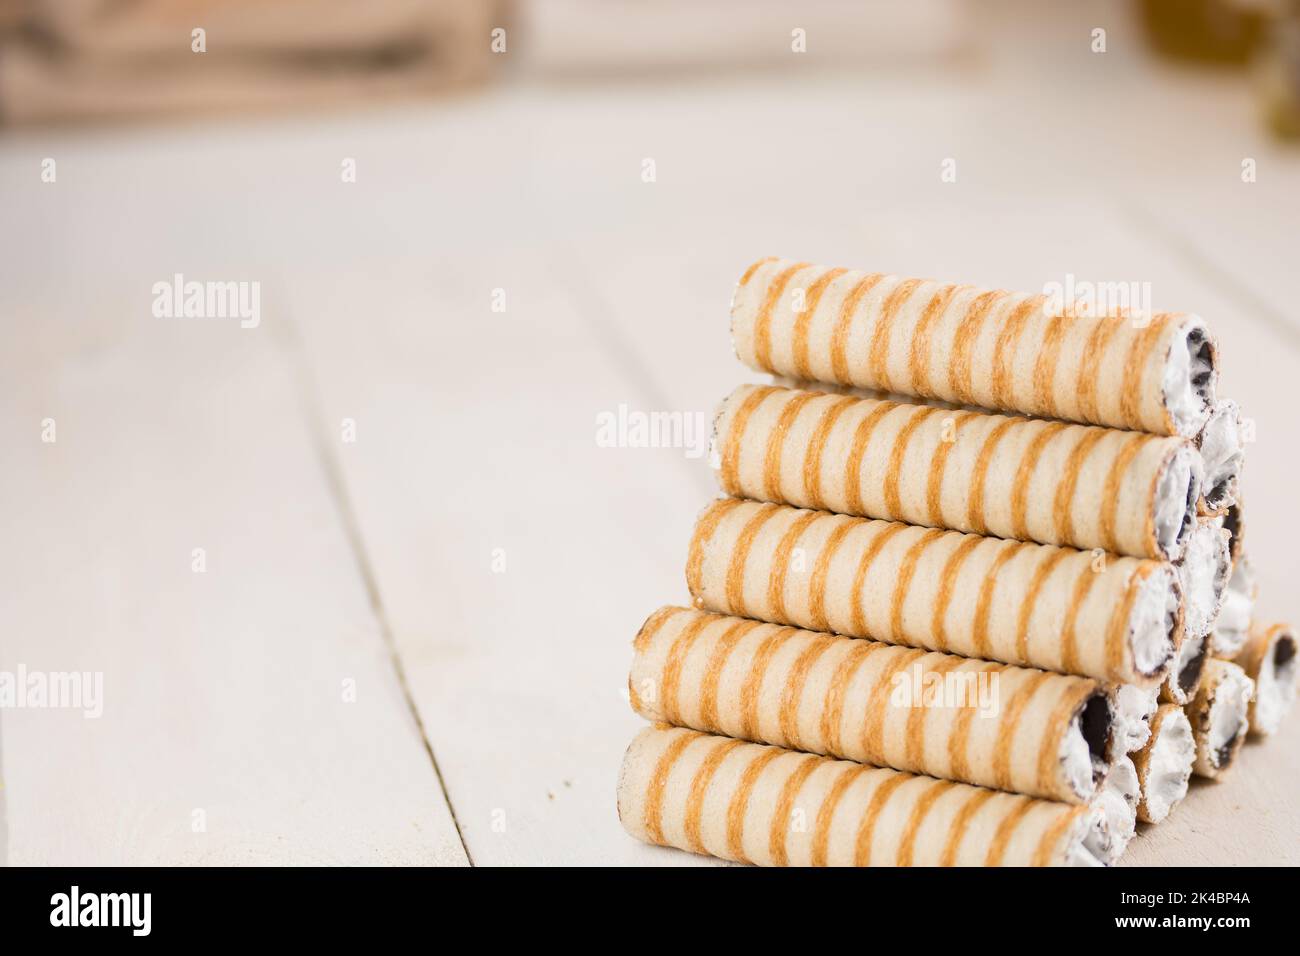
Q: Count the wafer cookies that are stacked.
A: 15